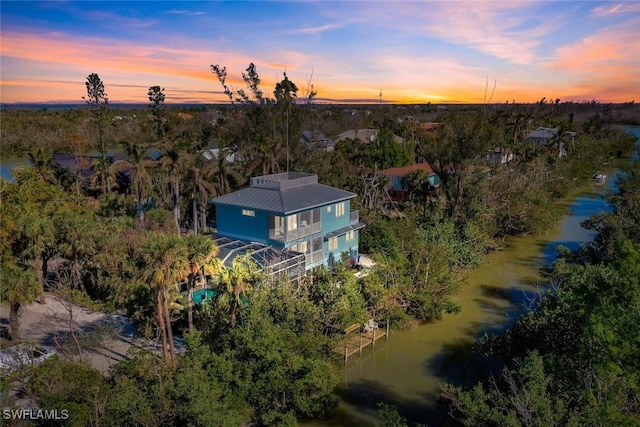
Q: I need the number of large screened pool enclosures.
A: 1